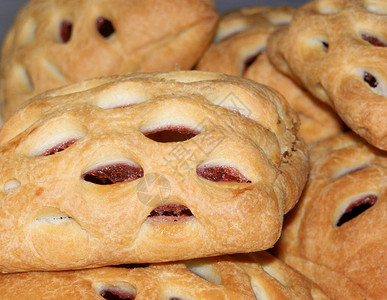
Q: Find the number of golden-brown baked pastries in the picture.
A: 6